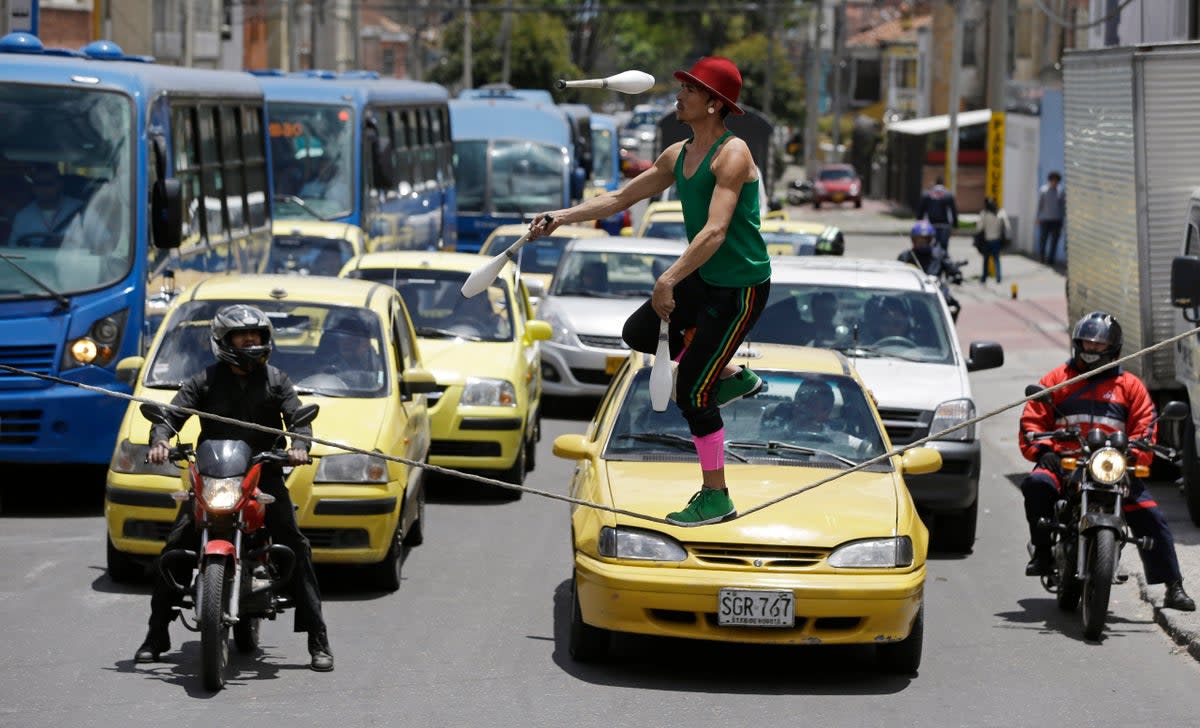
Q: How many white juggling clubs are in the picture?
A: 3